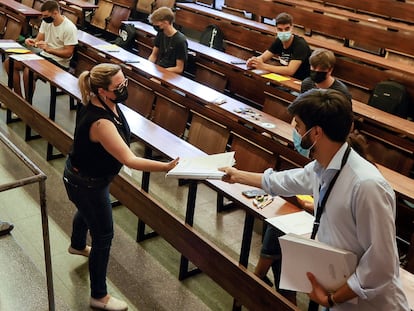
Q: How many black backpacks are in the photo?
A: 3